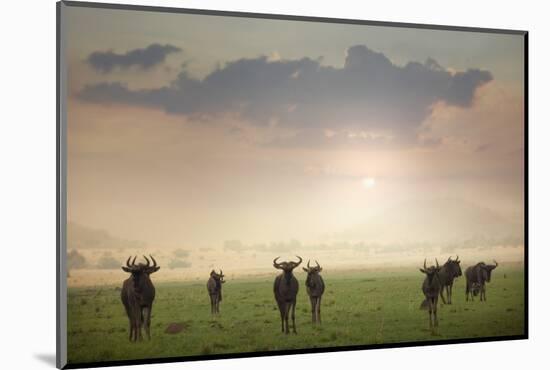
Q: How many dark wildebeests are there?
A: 7